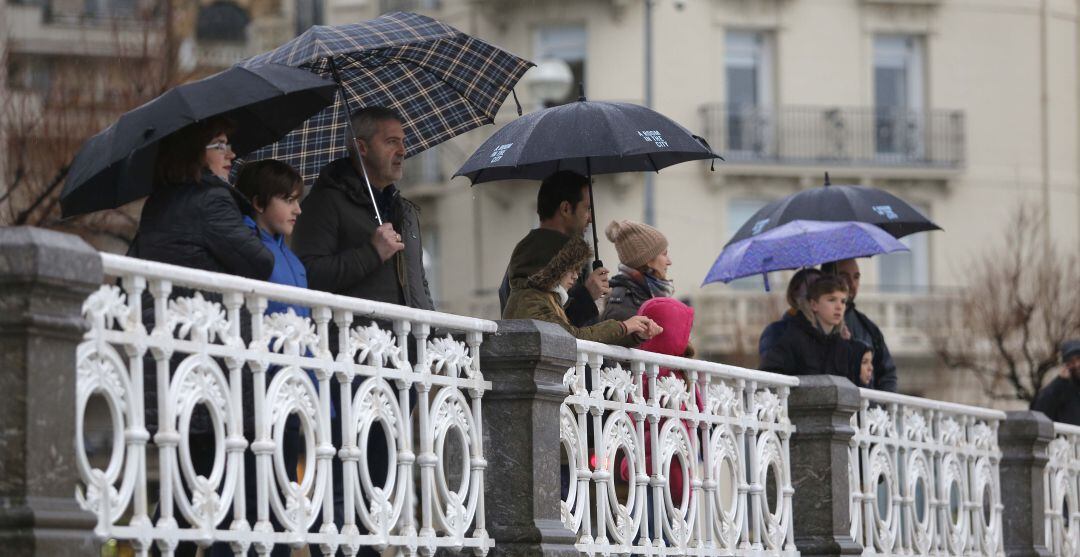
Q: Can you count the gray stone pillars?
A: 4